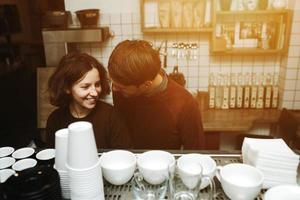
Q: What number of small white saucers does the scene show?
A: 6